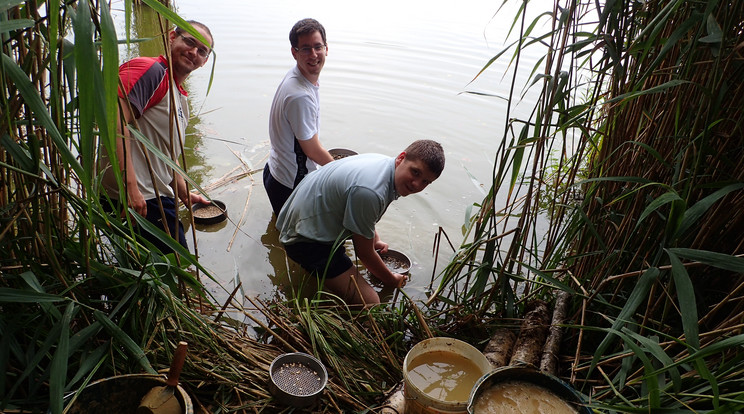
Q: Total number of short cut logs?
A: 3